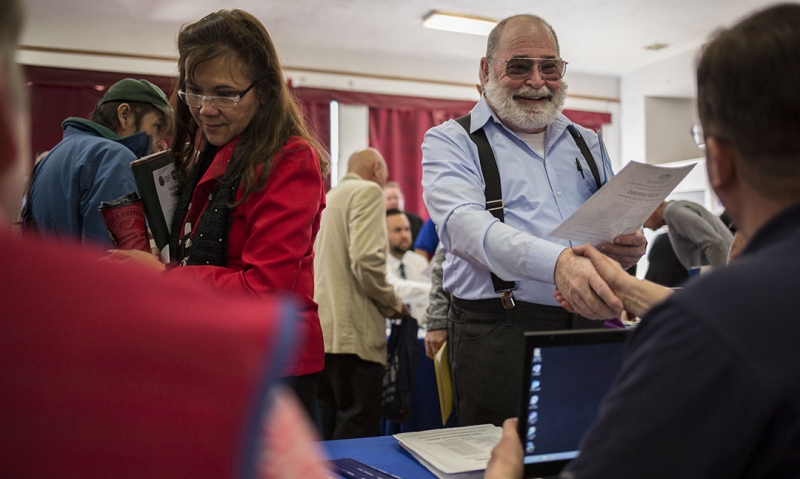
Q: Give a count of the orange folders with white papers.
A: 1